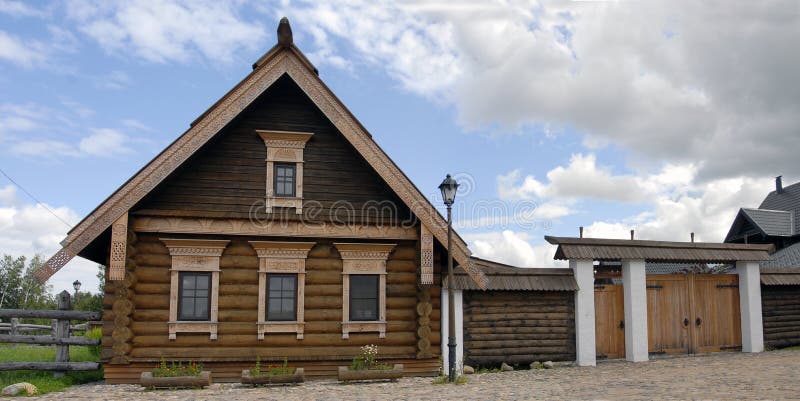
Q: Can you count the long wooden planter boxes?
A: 3